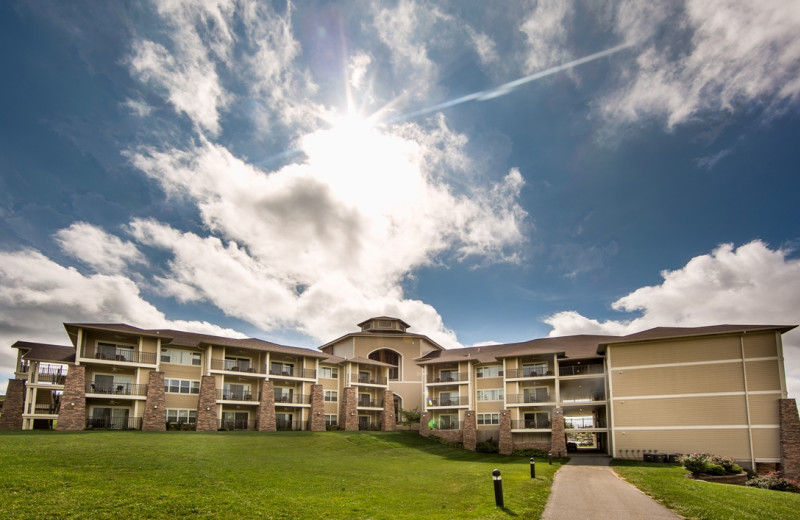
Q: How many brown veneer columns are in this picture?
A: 13